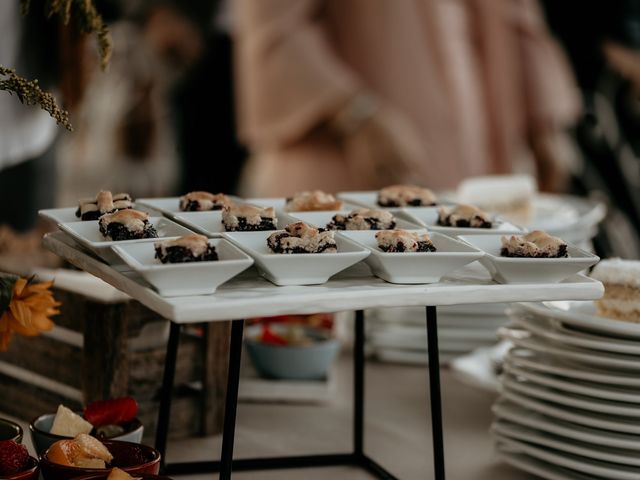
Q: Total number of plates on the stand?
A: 12